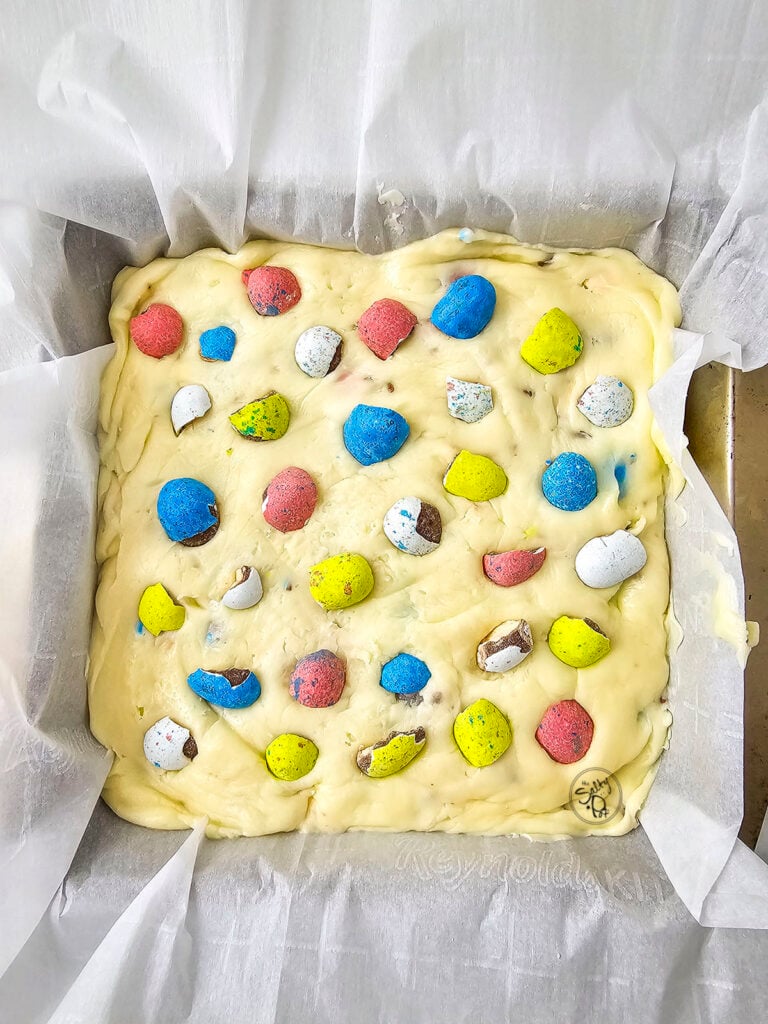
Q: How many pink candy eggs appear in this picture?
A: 7